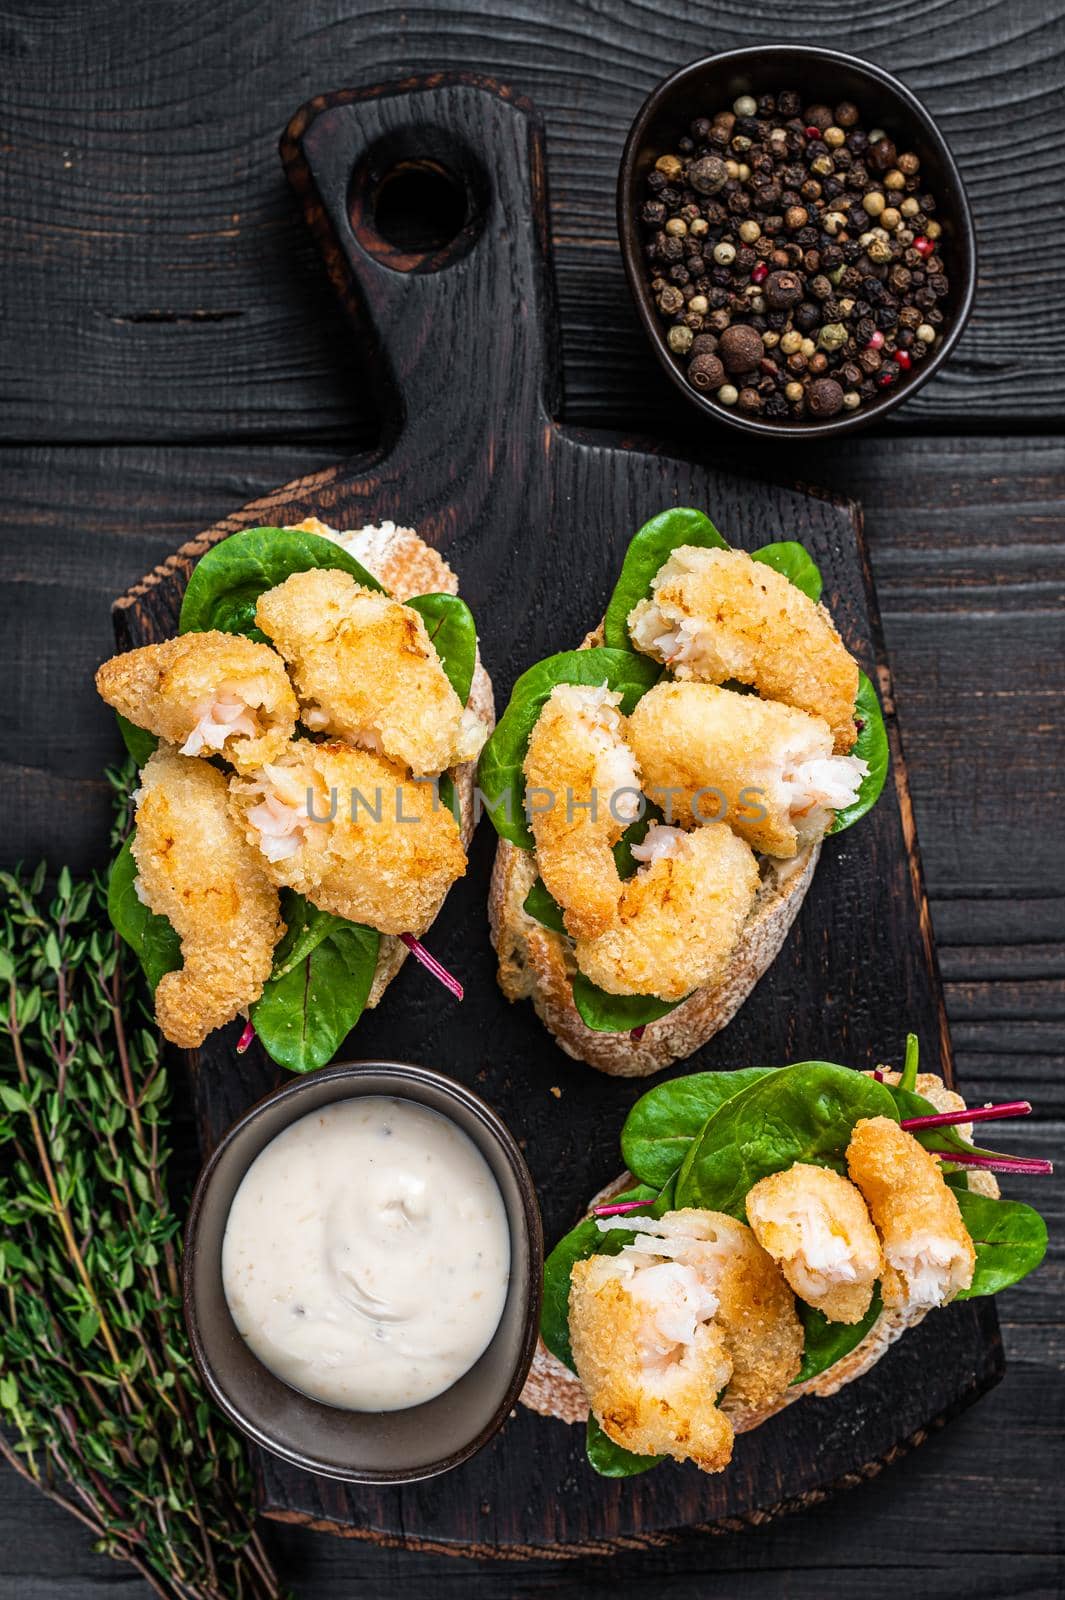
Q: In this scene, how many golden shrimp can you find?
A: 12